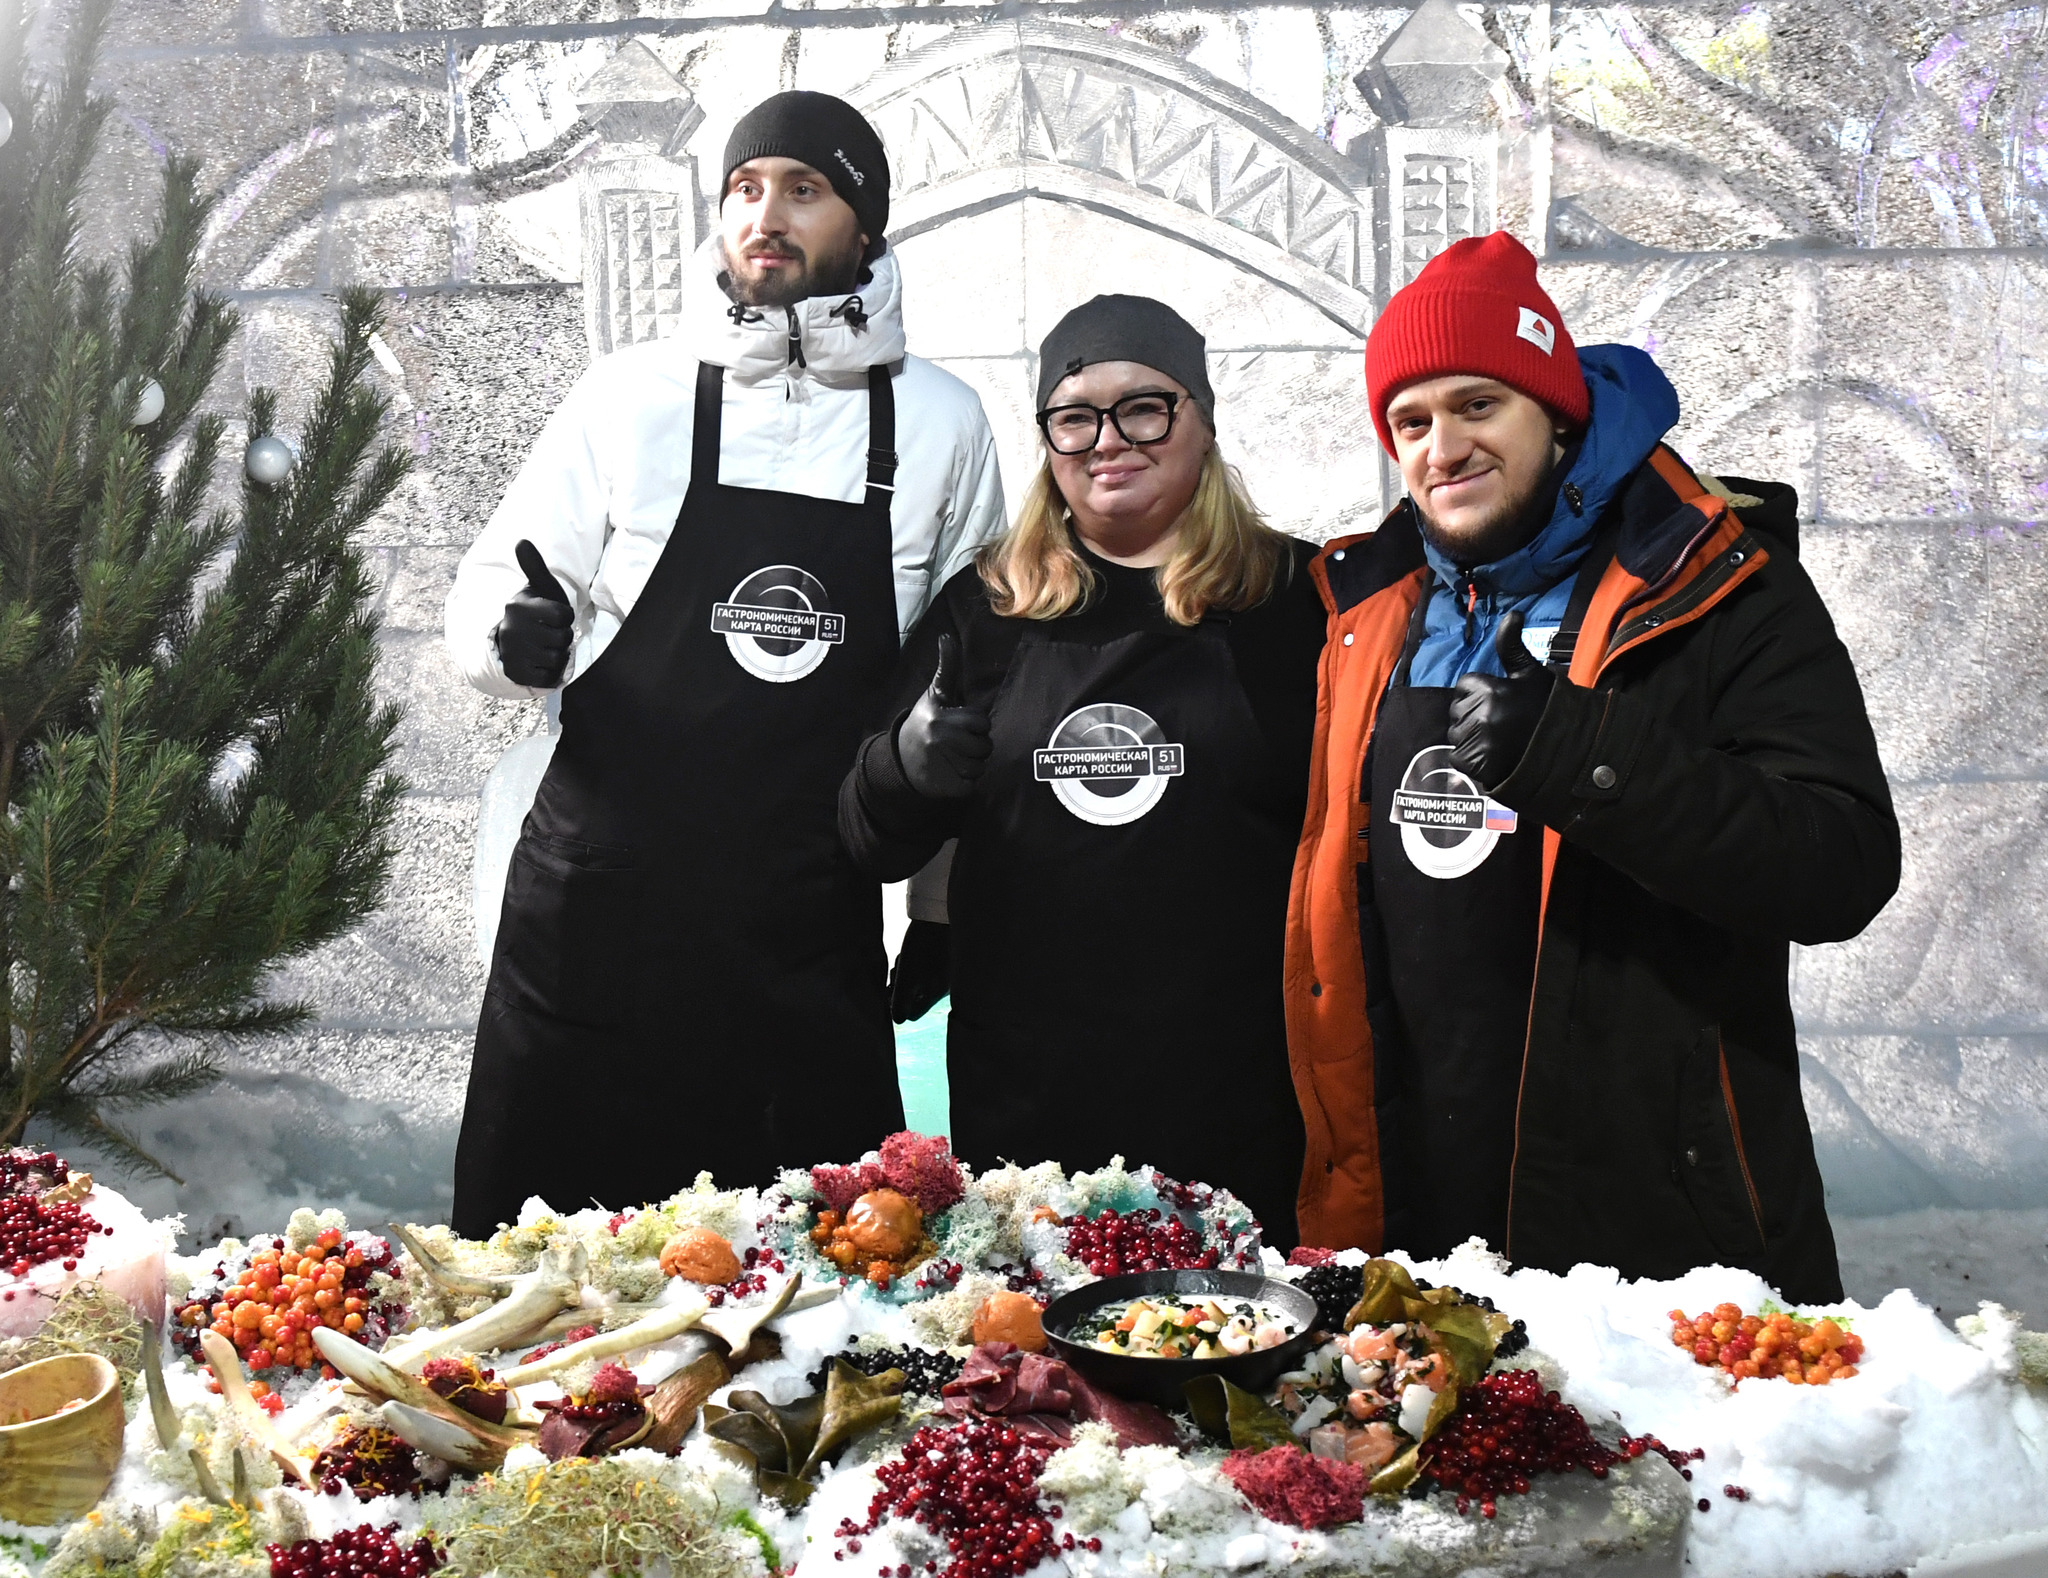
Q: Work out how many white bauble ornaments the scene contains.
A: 3